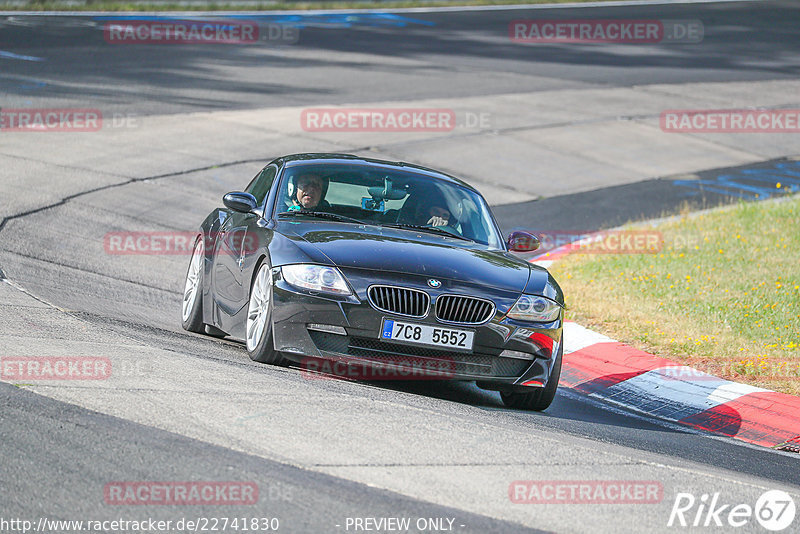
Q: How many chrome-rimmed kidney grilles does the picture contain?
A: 2